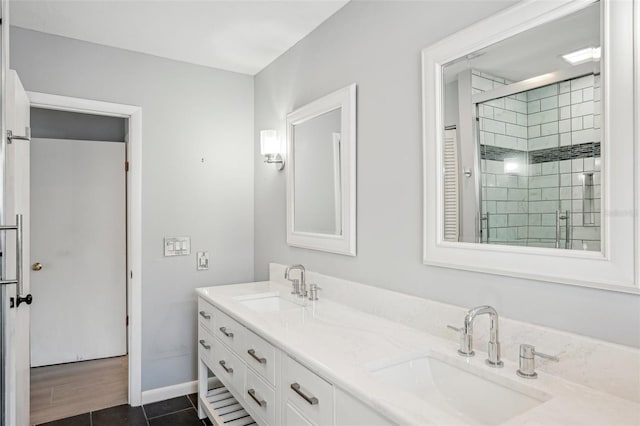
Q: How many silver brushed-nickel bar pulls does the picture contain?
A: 7